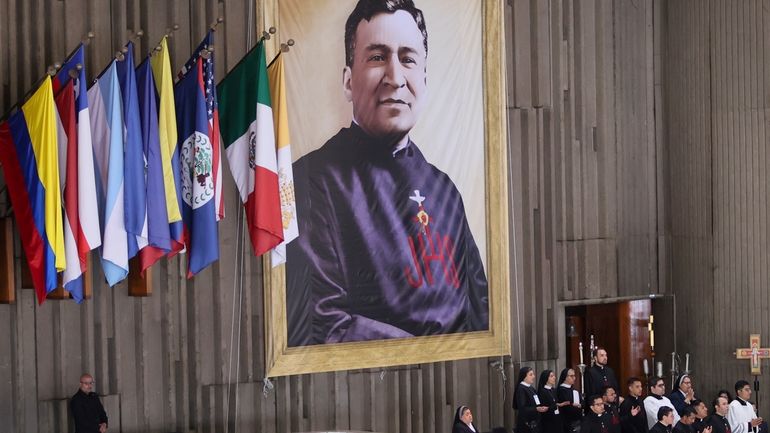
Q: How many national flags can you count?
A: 11